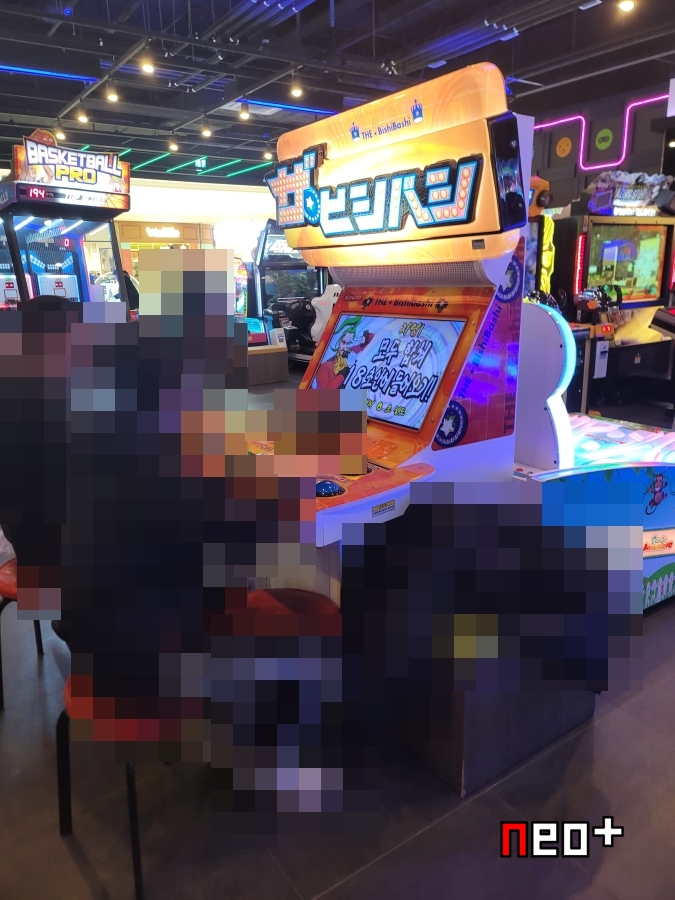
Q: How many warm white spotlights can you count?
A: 10